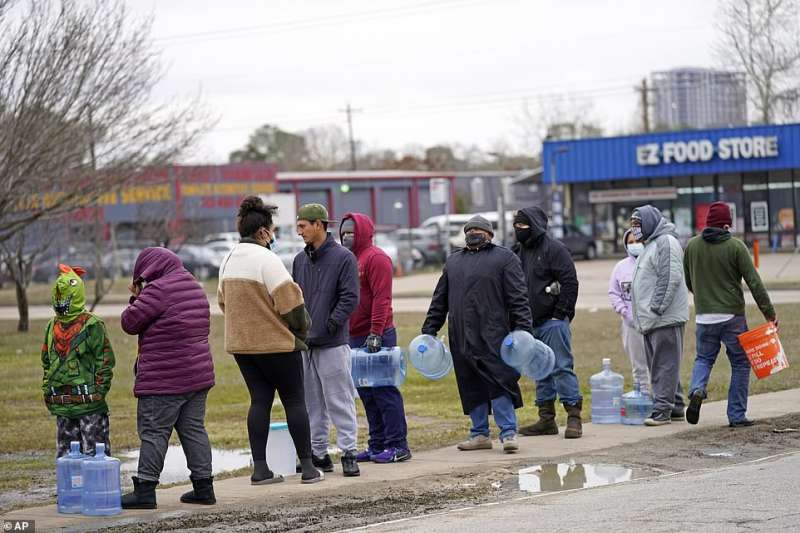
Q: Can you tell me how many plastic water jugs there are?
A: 7